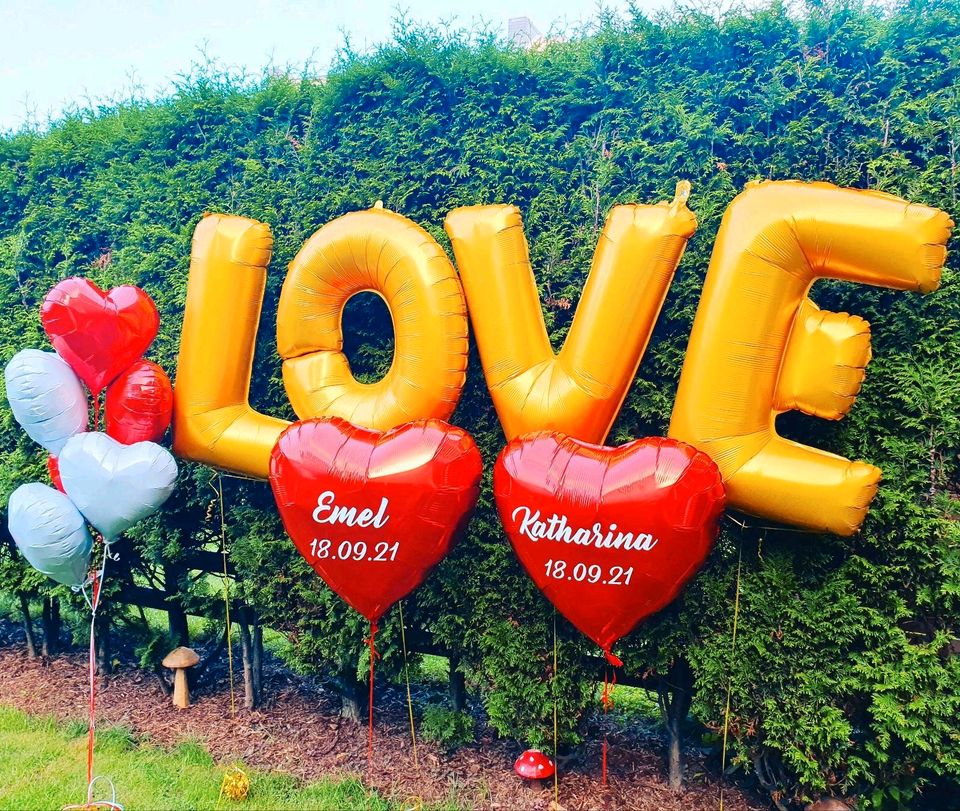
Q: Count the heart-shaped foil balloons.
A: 8